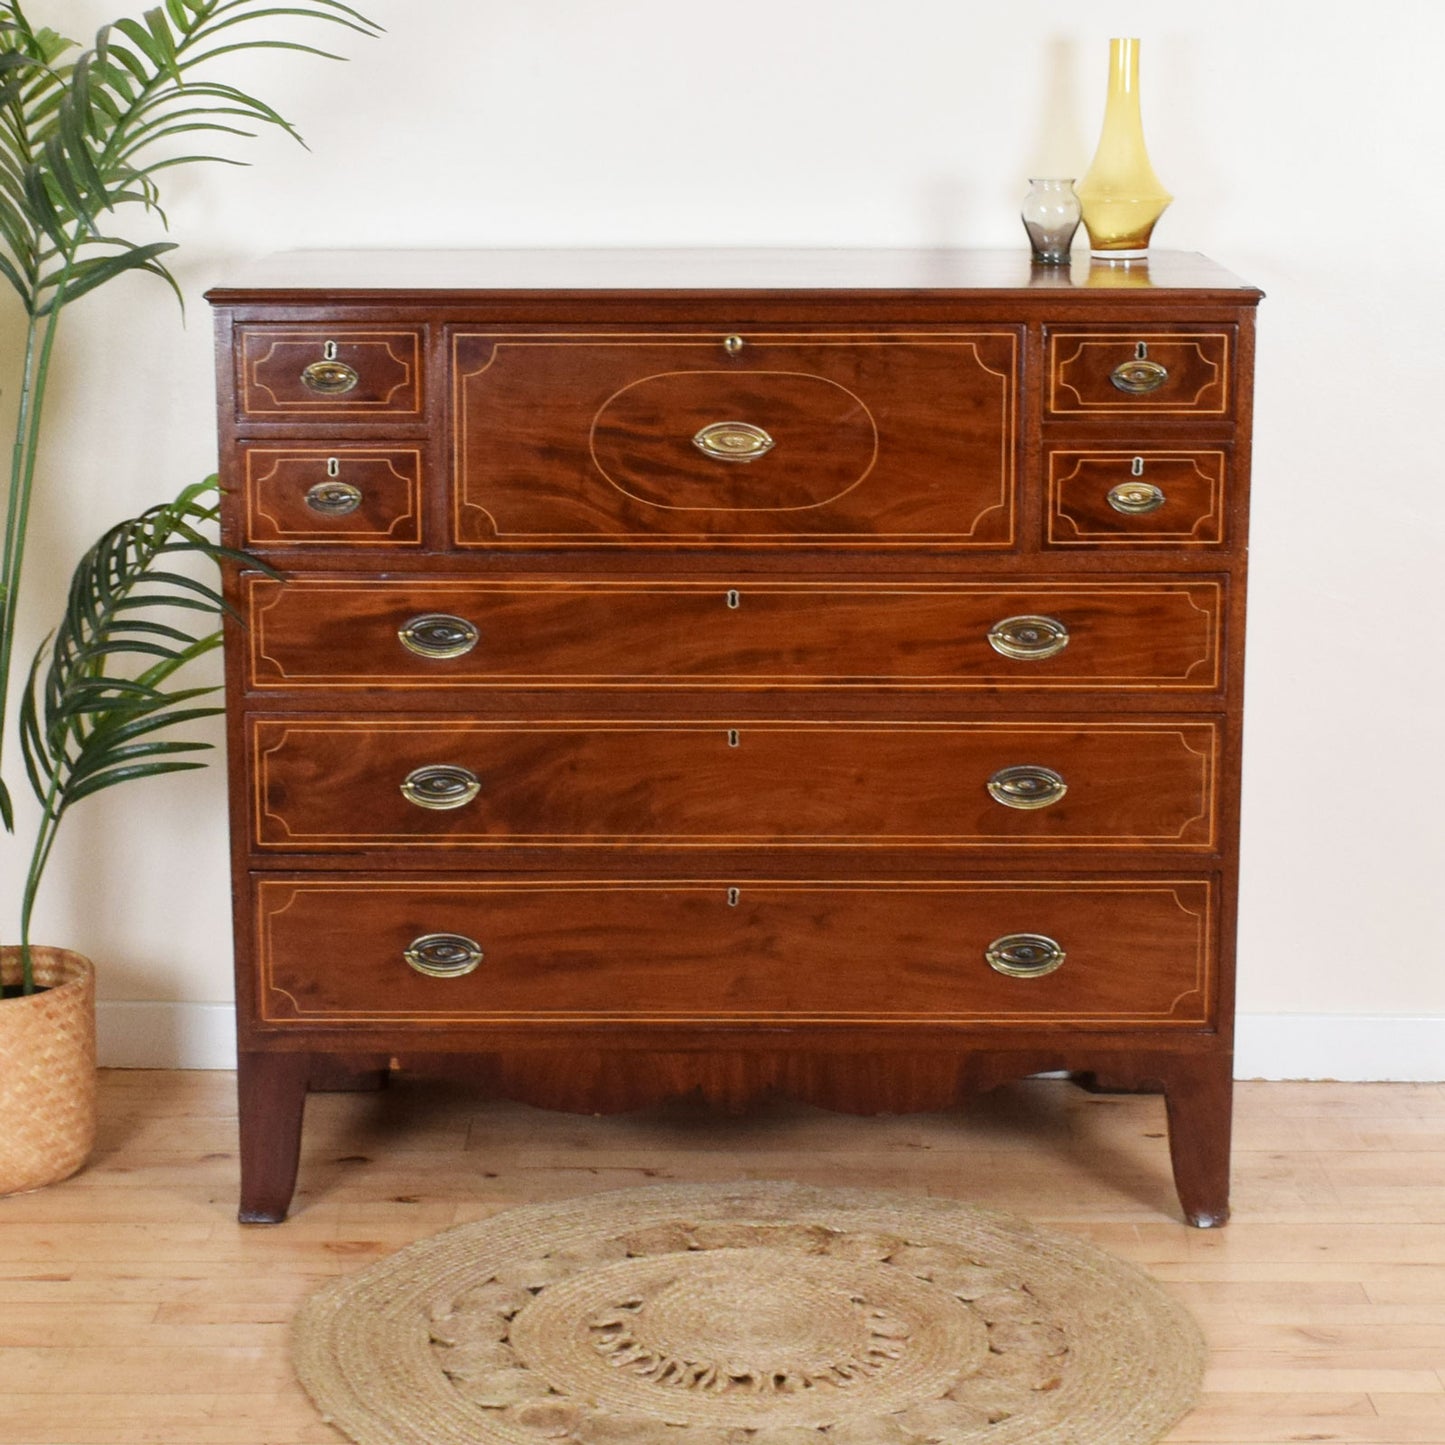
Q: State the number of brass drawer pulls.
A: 11